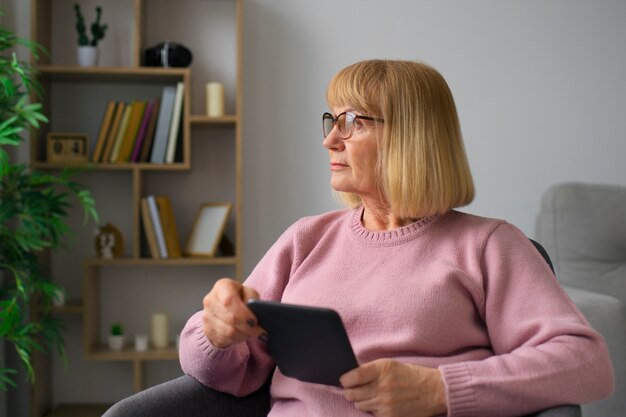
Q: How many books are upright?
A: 11